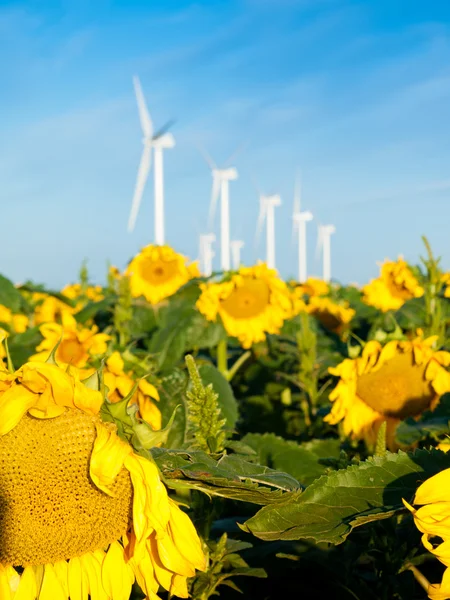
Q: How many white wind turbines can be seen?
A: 7